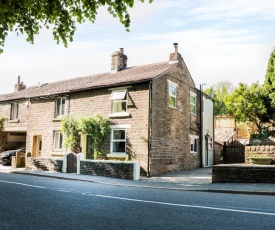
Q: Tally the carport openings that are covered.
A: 1